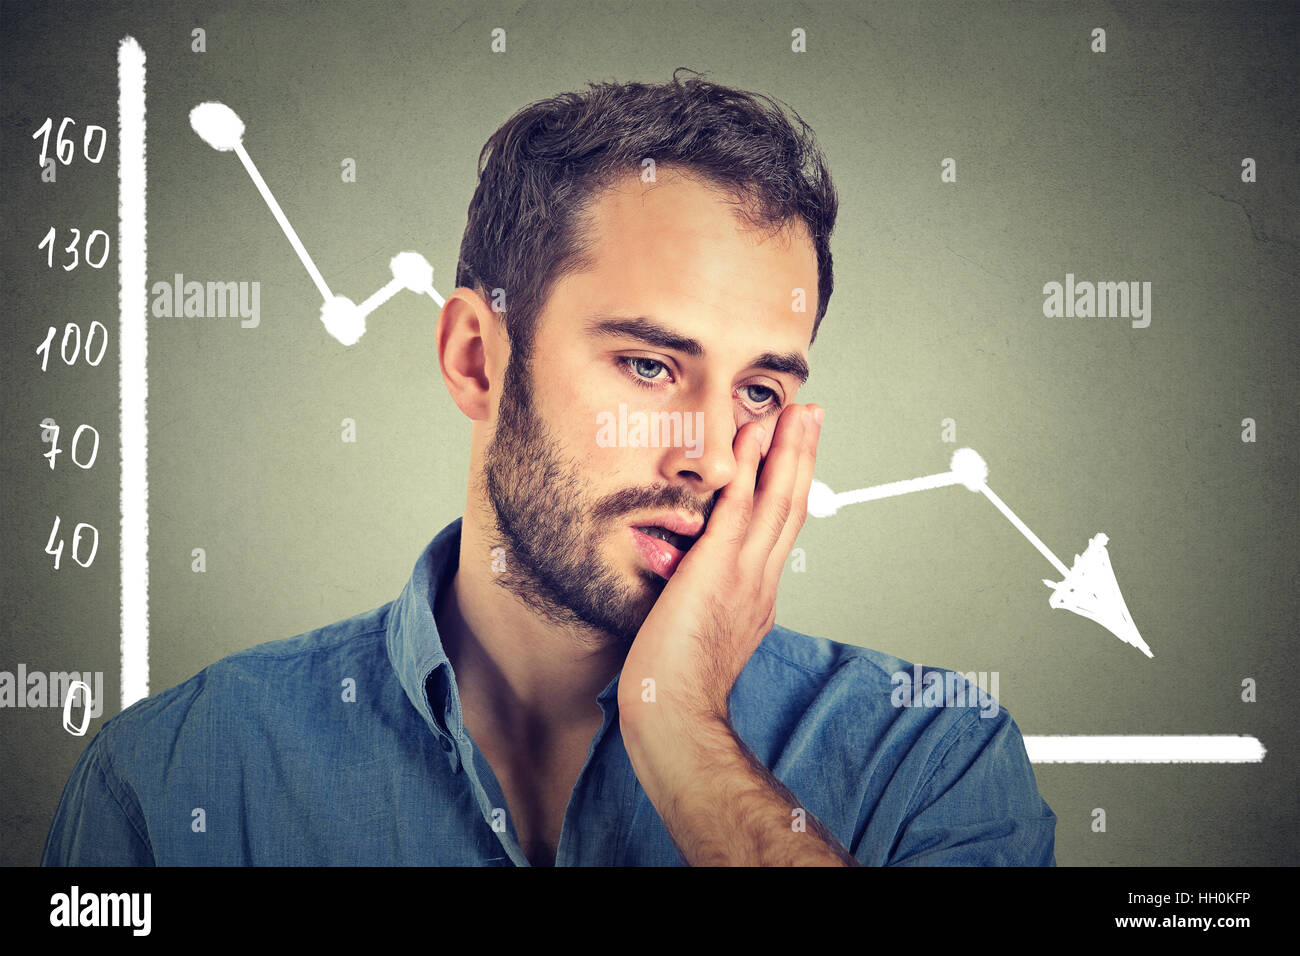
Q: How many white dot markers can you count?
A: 5